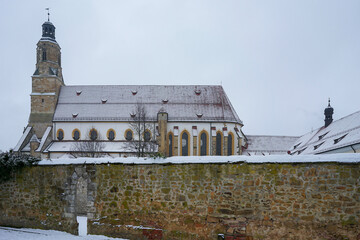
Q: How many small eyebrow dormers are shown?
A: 8